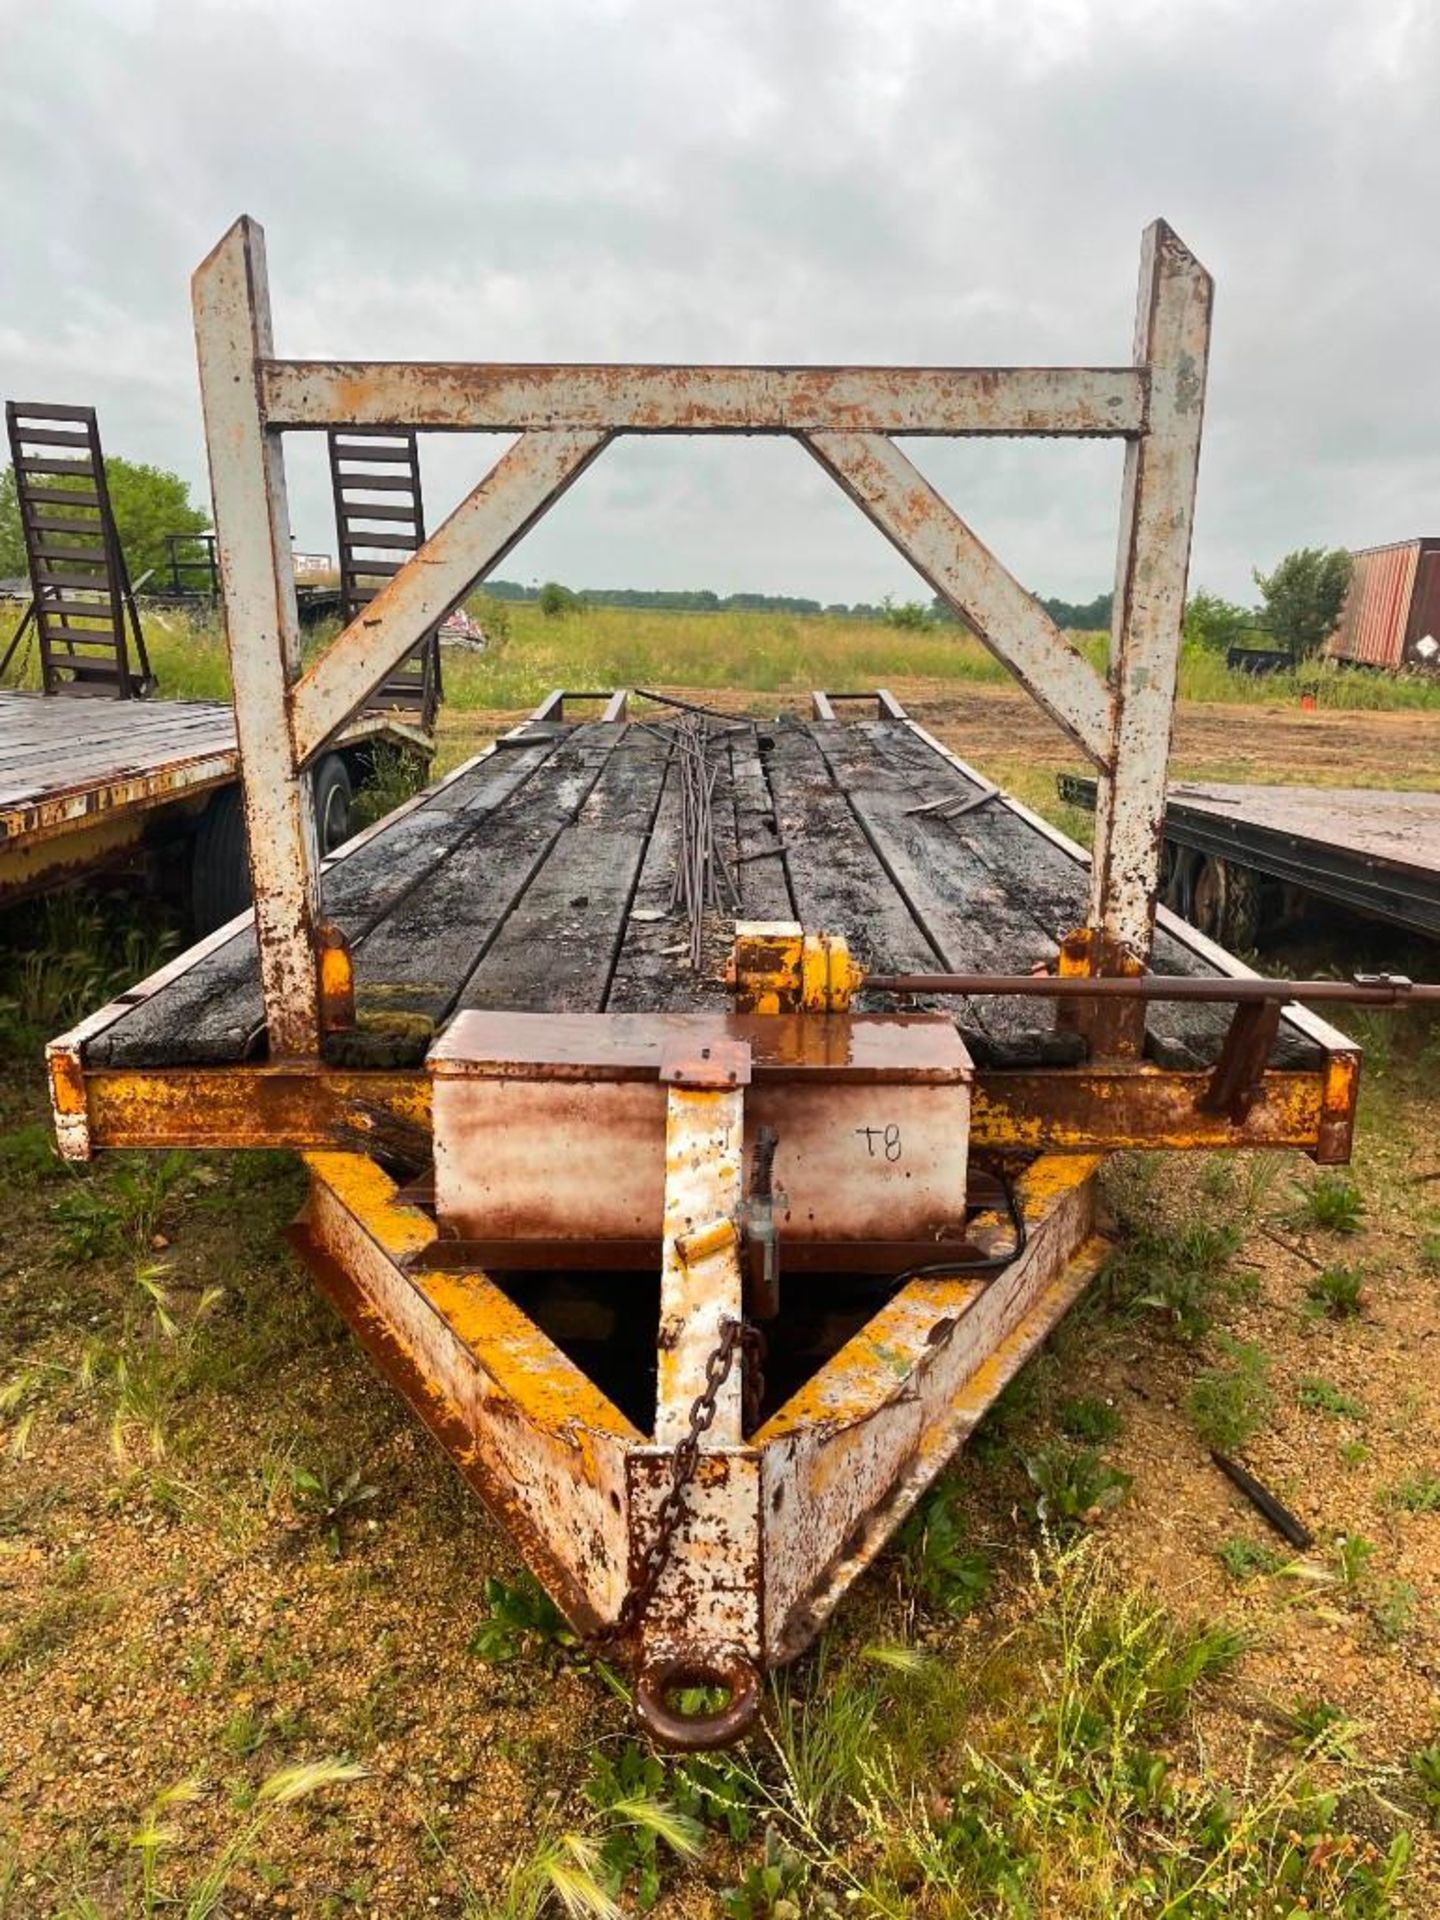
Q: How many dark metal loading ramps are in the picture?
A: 2